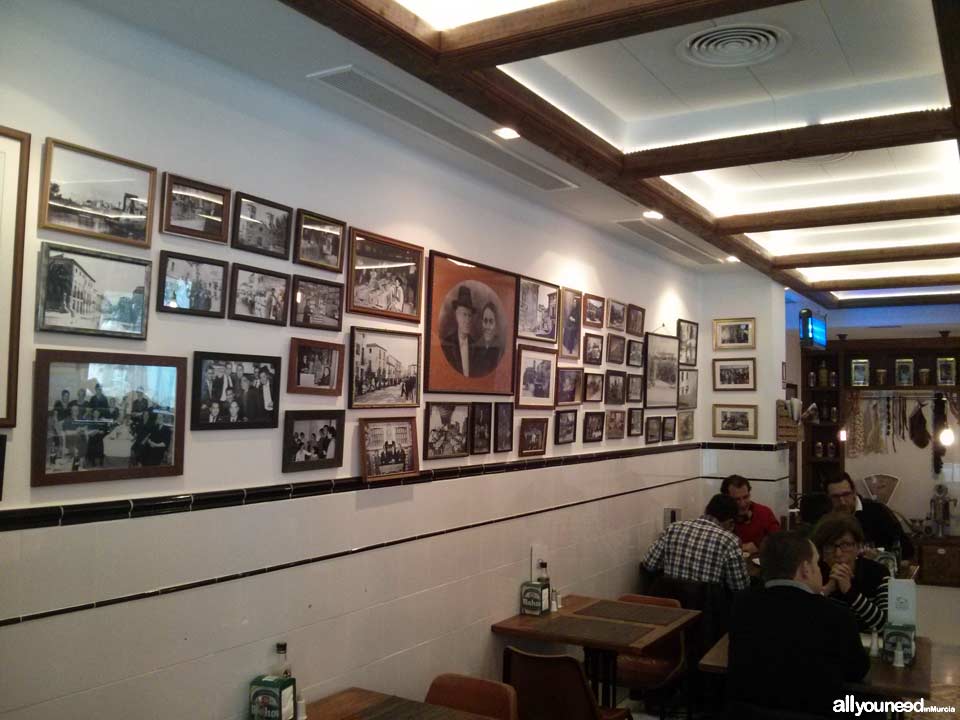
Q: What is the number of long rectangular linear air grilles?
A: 2